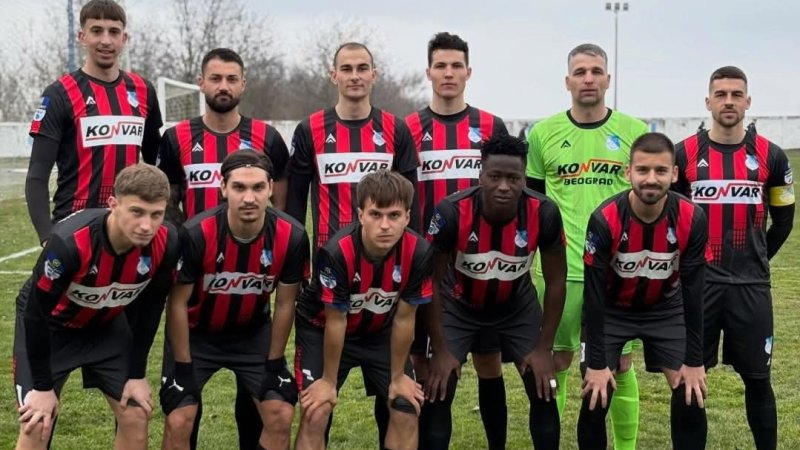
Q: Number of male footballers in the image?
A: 11